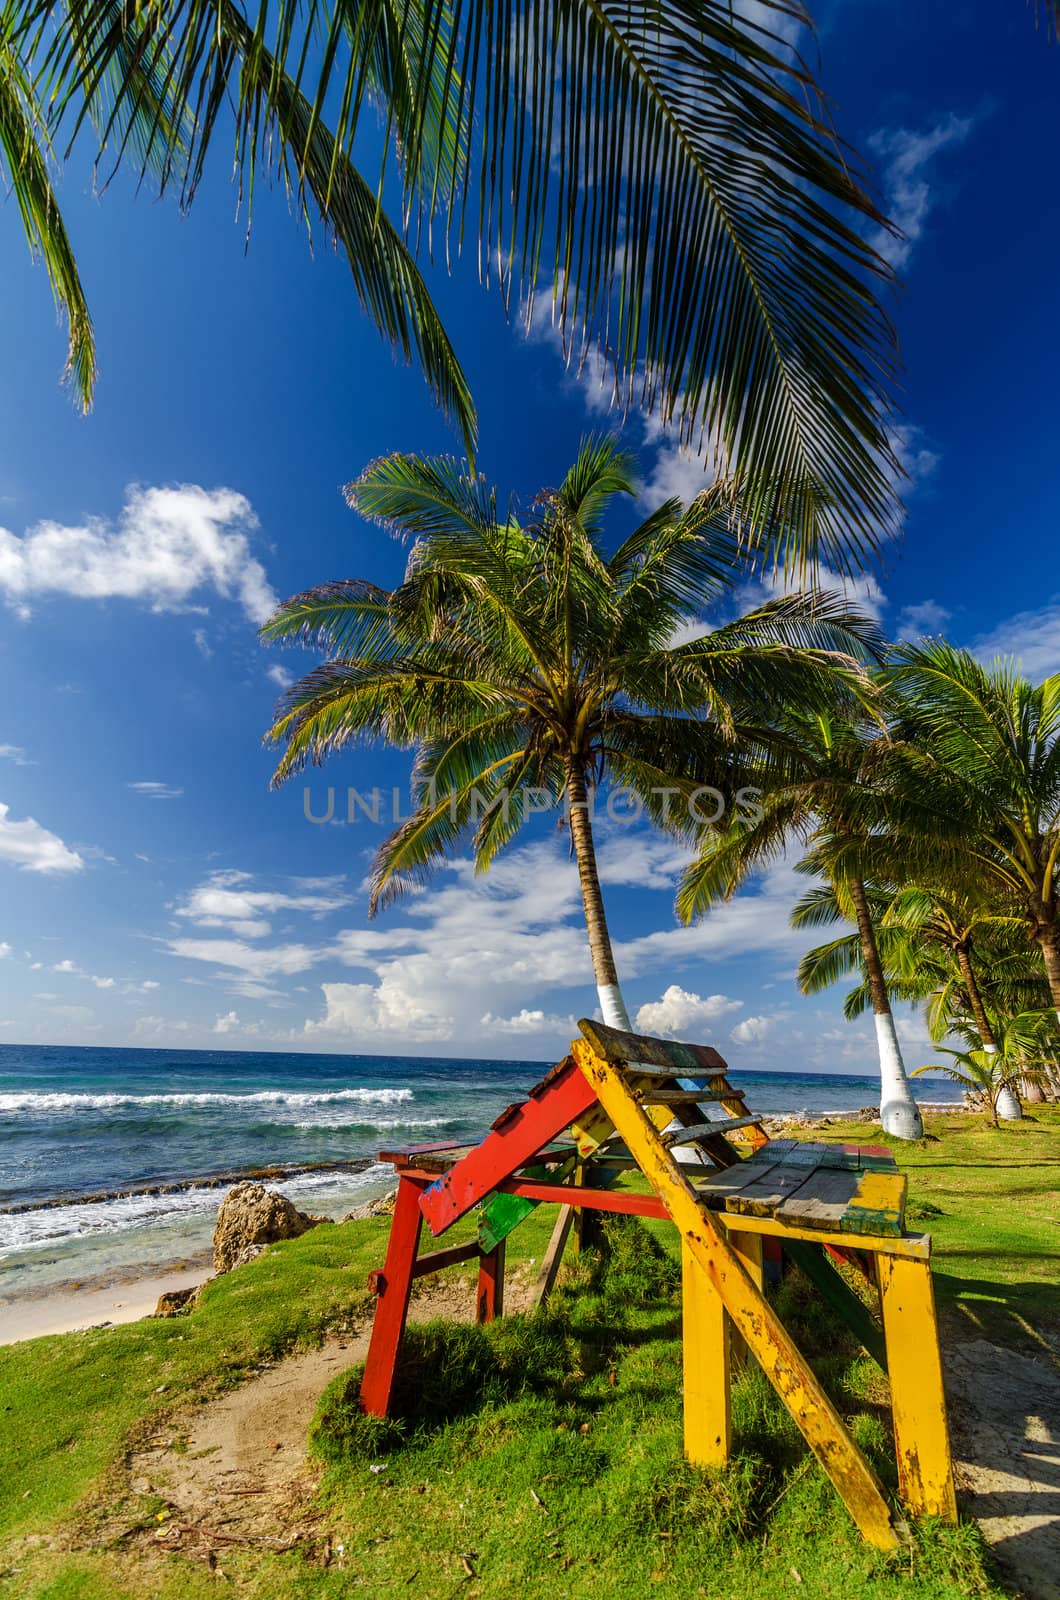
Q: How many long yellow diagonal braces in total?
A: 1